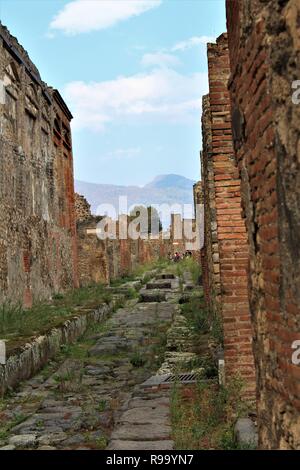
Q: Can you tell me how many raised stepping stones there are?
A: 3